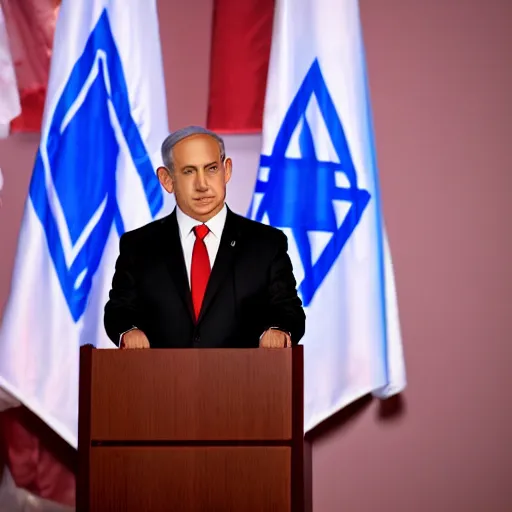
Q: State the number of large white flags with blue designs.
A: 2